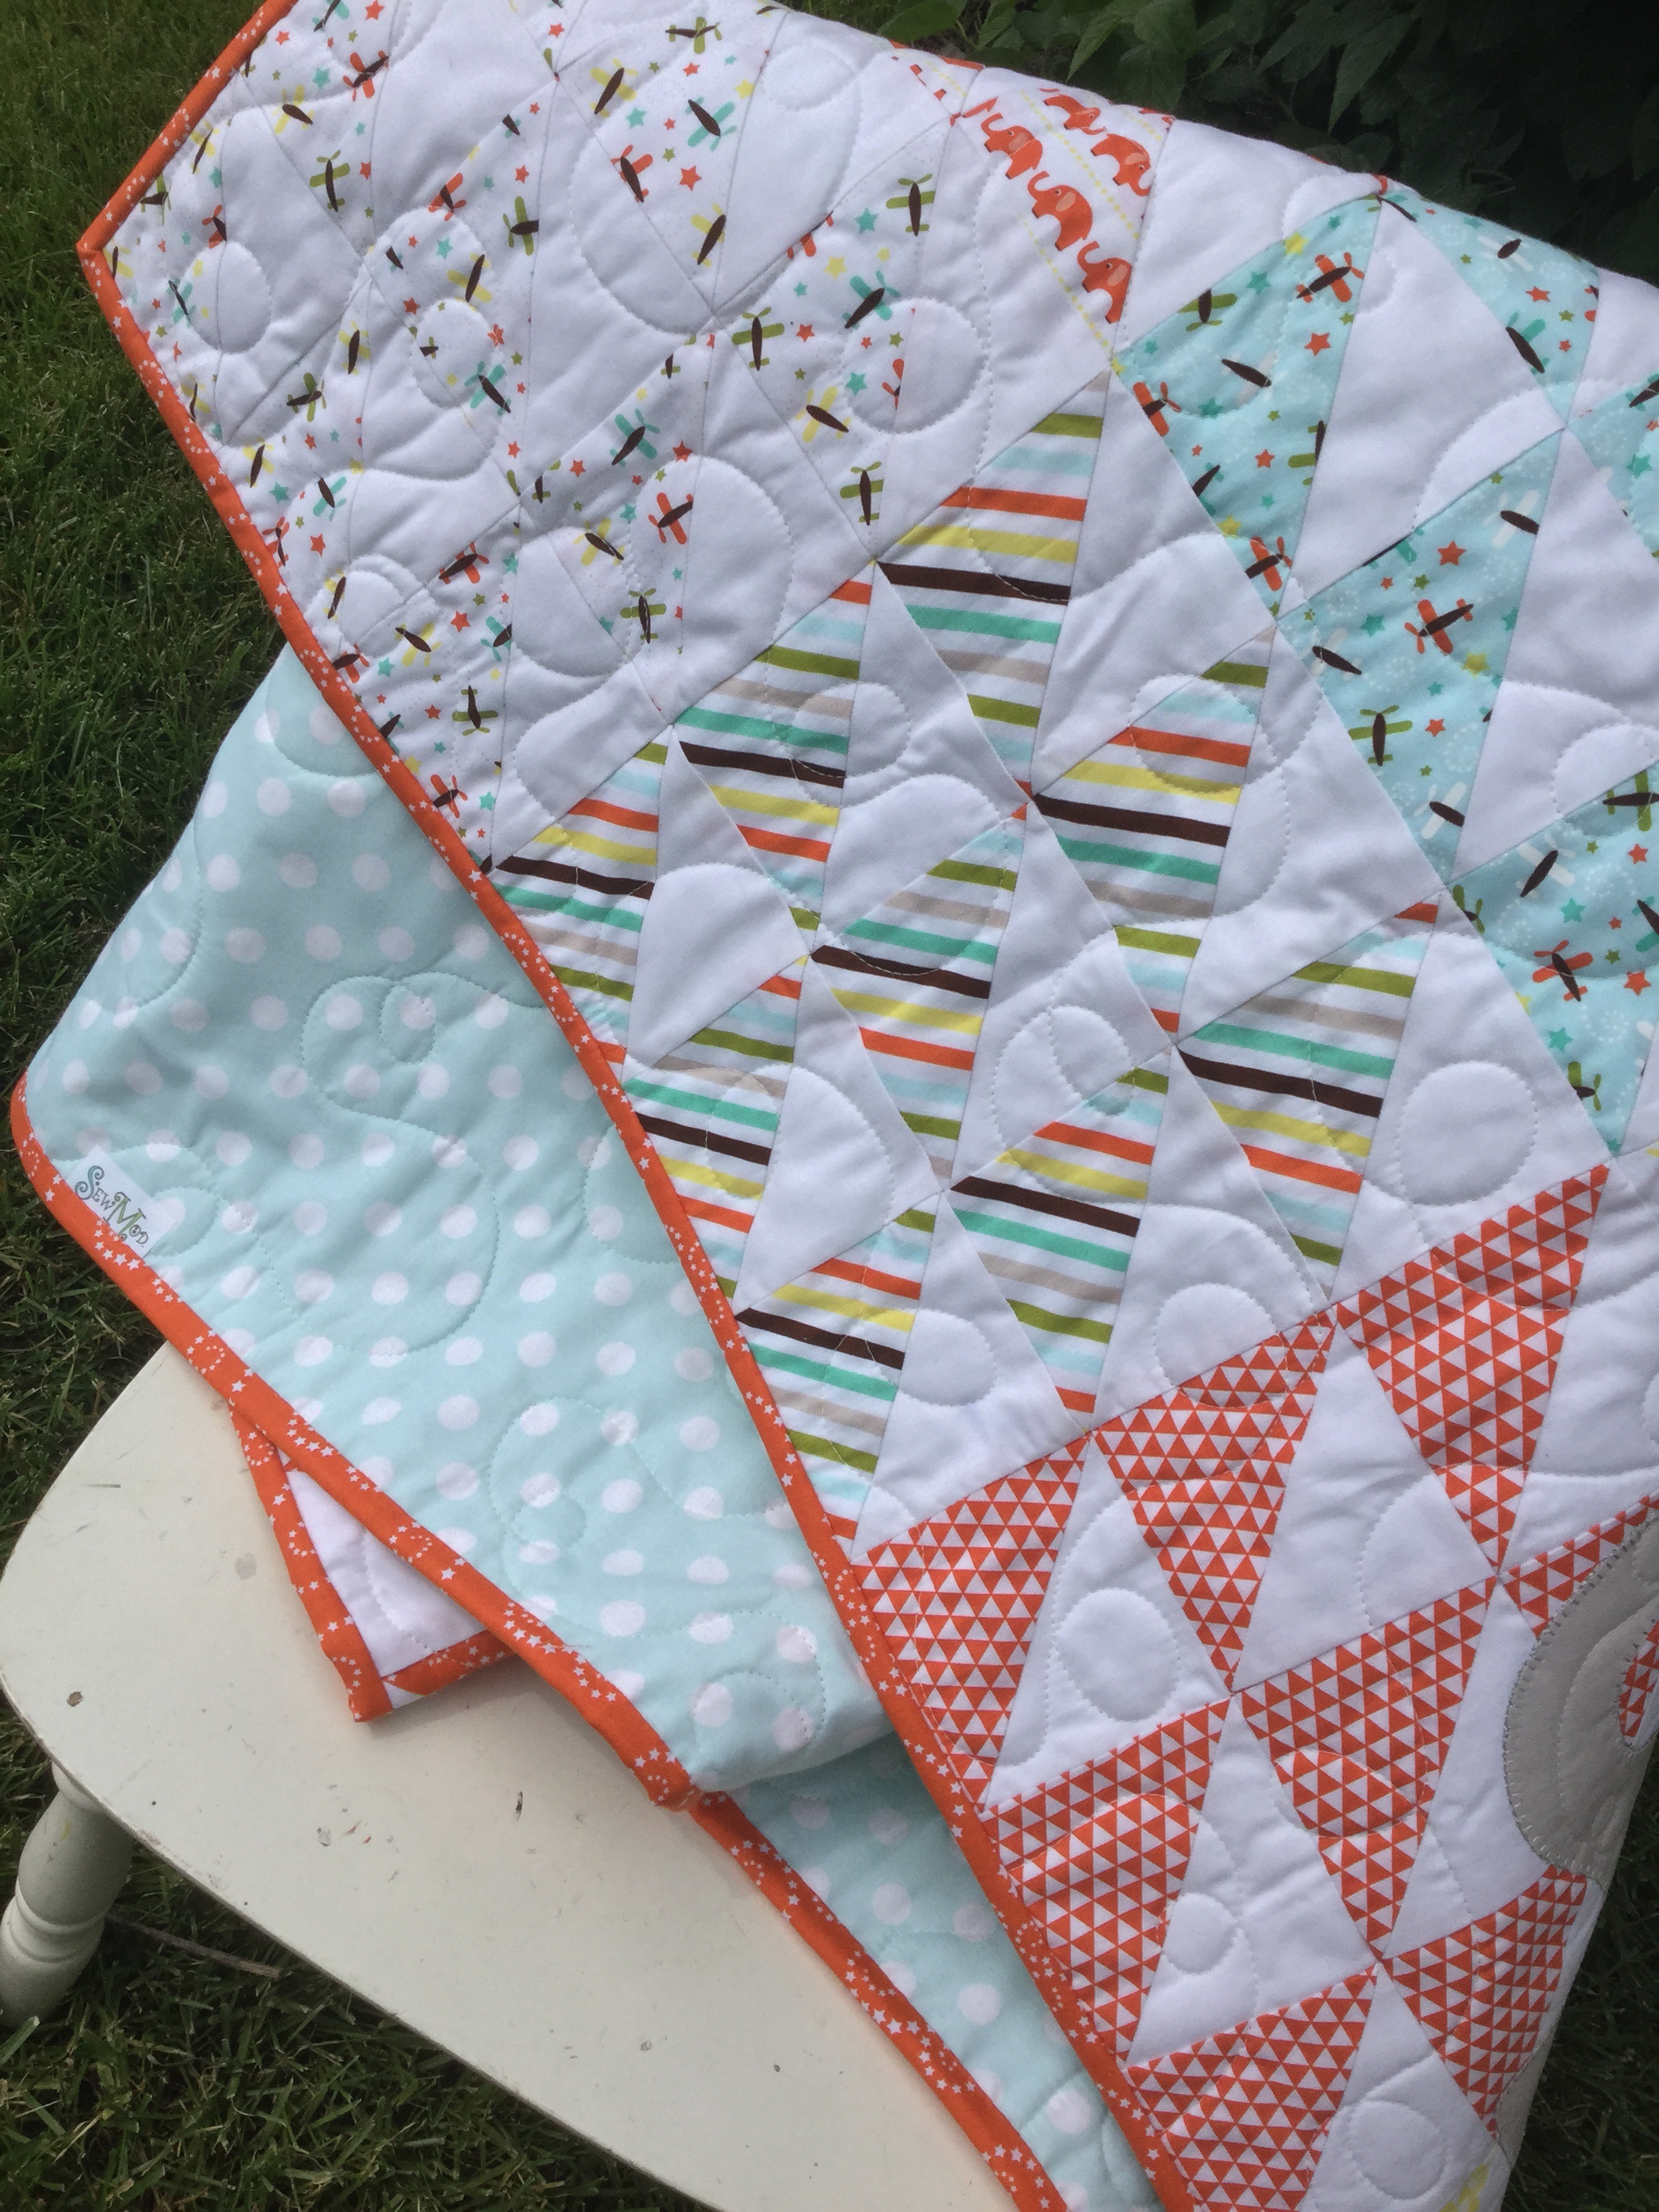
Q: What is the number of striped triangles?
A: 9